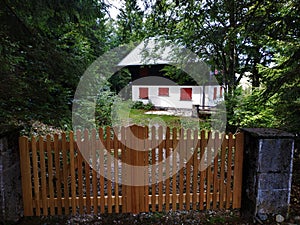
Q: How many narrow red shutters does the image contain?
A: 2